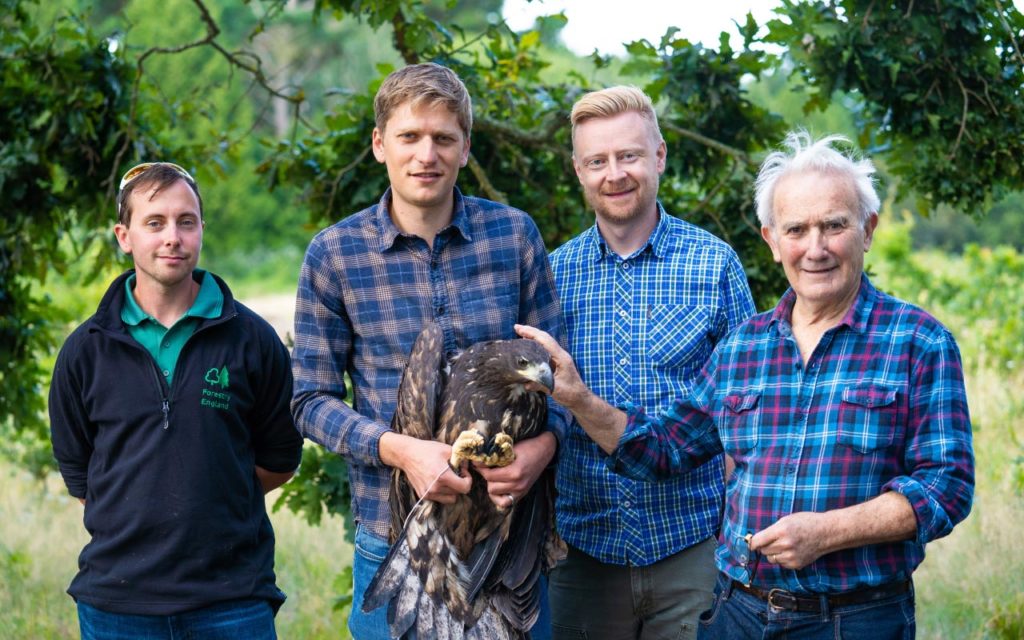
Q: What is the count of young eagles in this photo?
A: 1